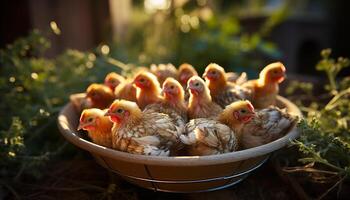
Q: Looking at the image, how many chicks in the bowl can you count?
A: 11